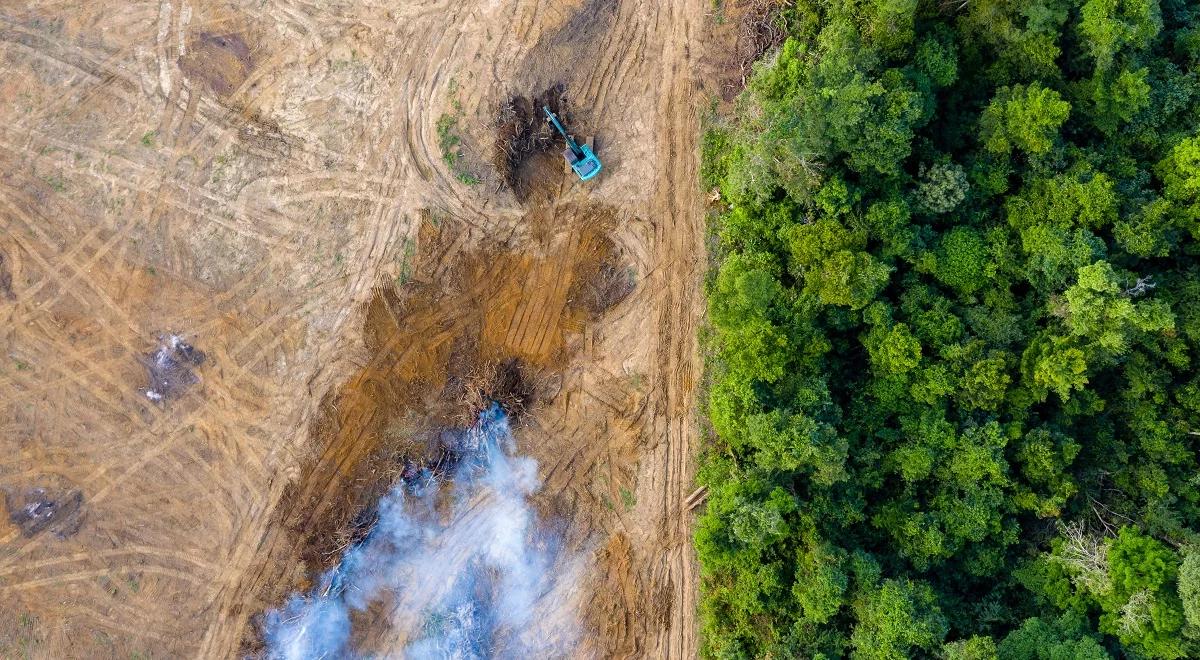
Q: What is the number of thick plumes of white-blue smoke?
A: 1